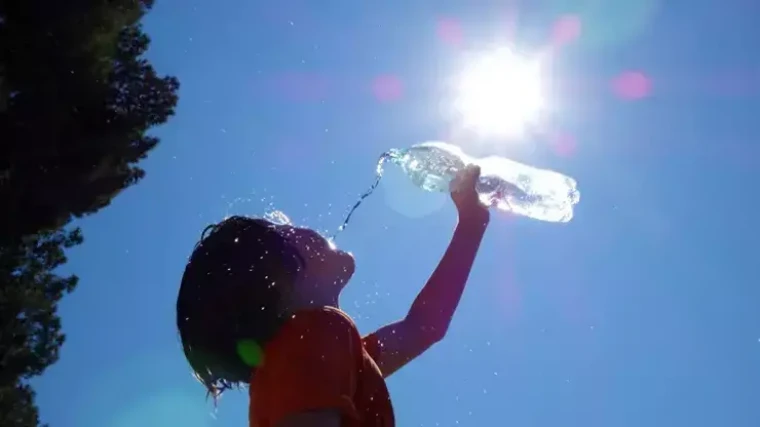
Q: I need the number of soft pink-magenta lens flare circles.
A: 5